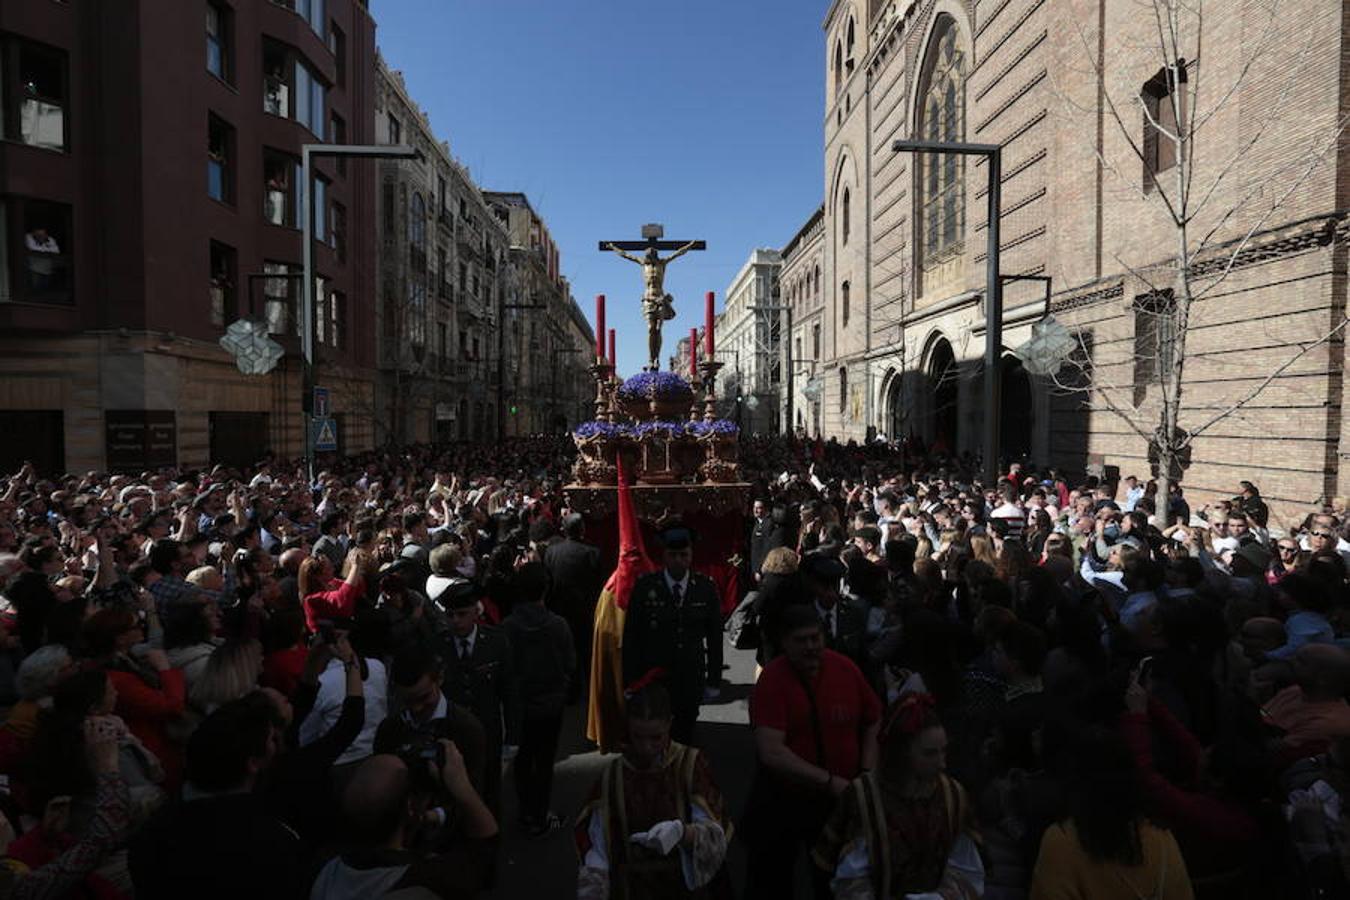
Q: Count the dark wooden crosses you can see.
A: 1